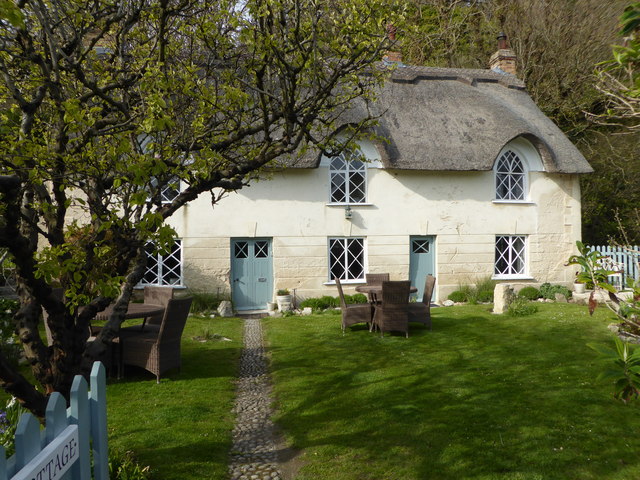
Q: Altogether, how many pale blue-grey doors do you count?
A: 2